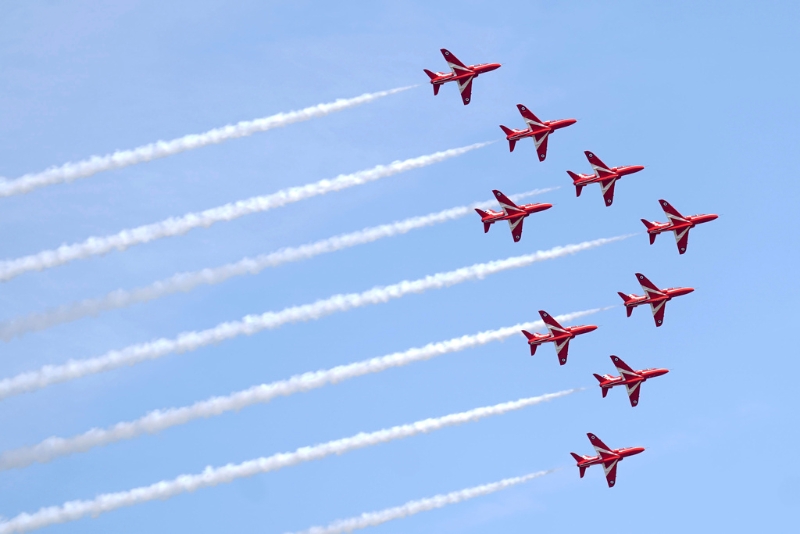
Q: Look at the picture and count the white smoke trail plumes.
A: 7